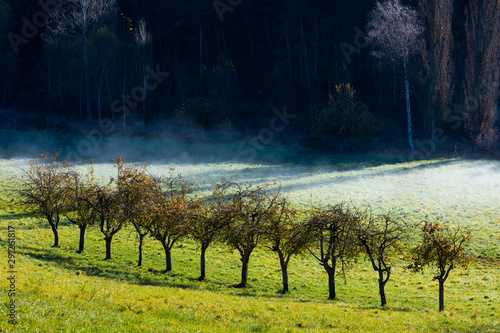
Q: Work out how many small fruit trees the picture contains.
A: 11